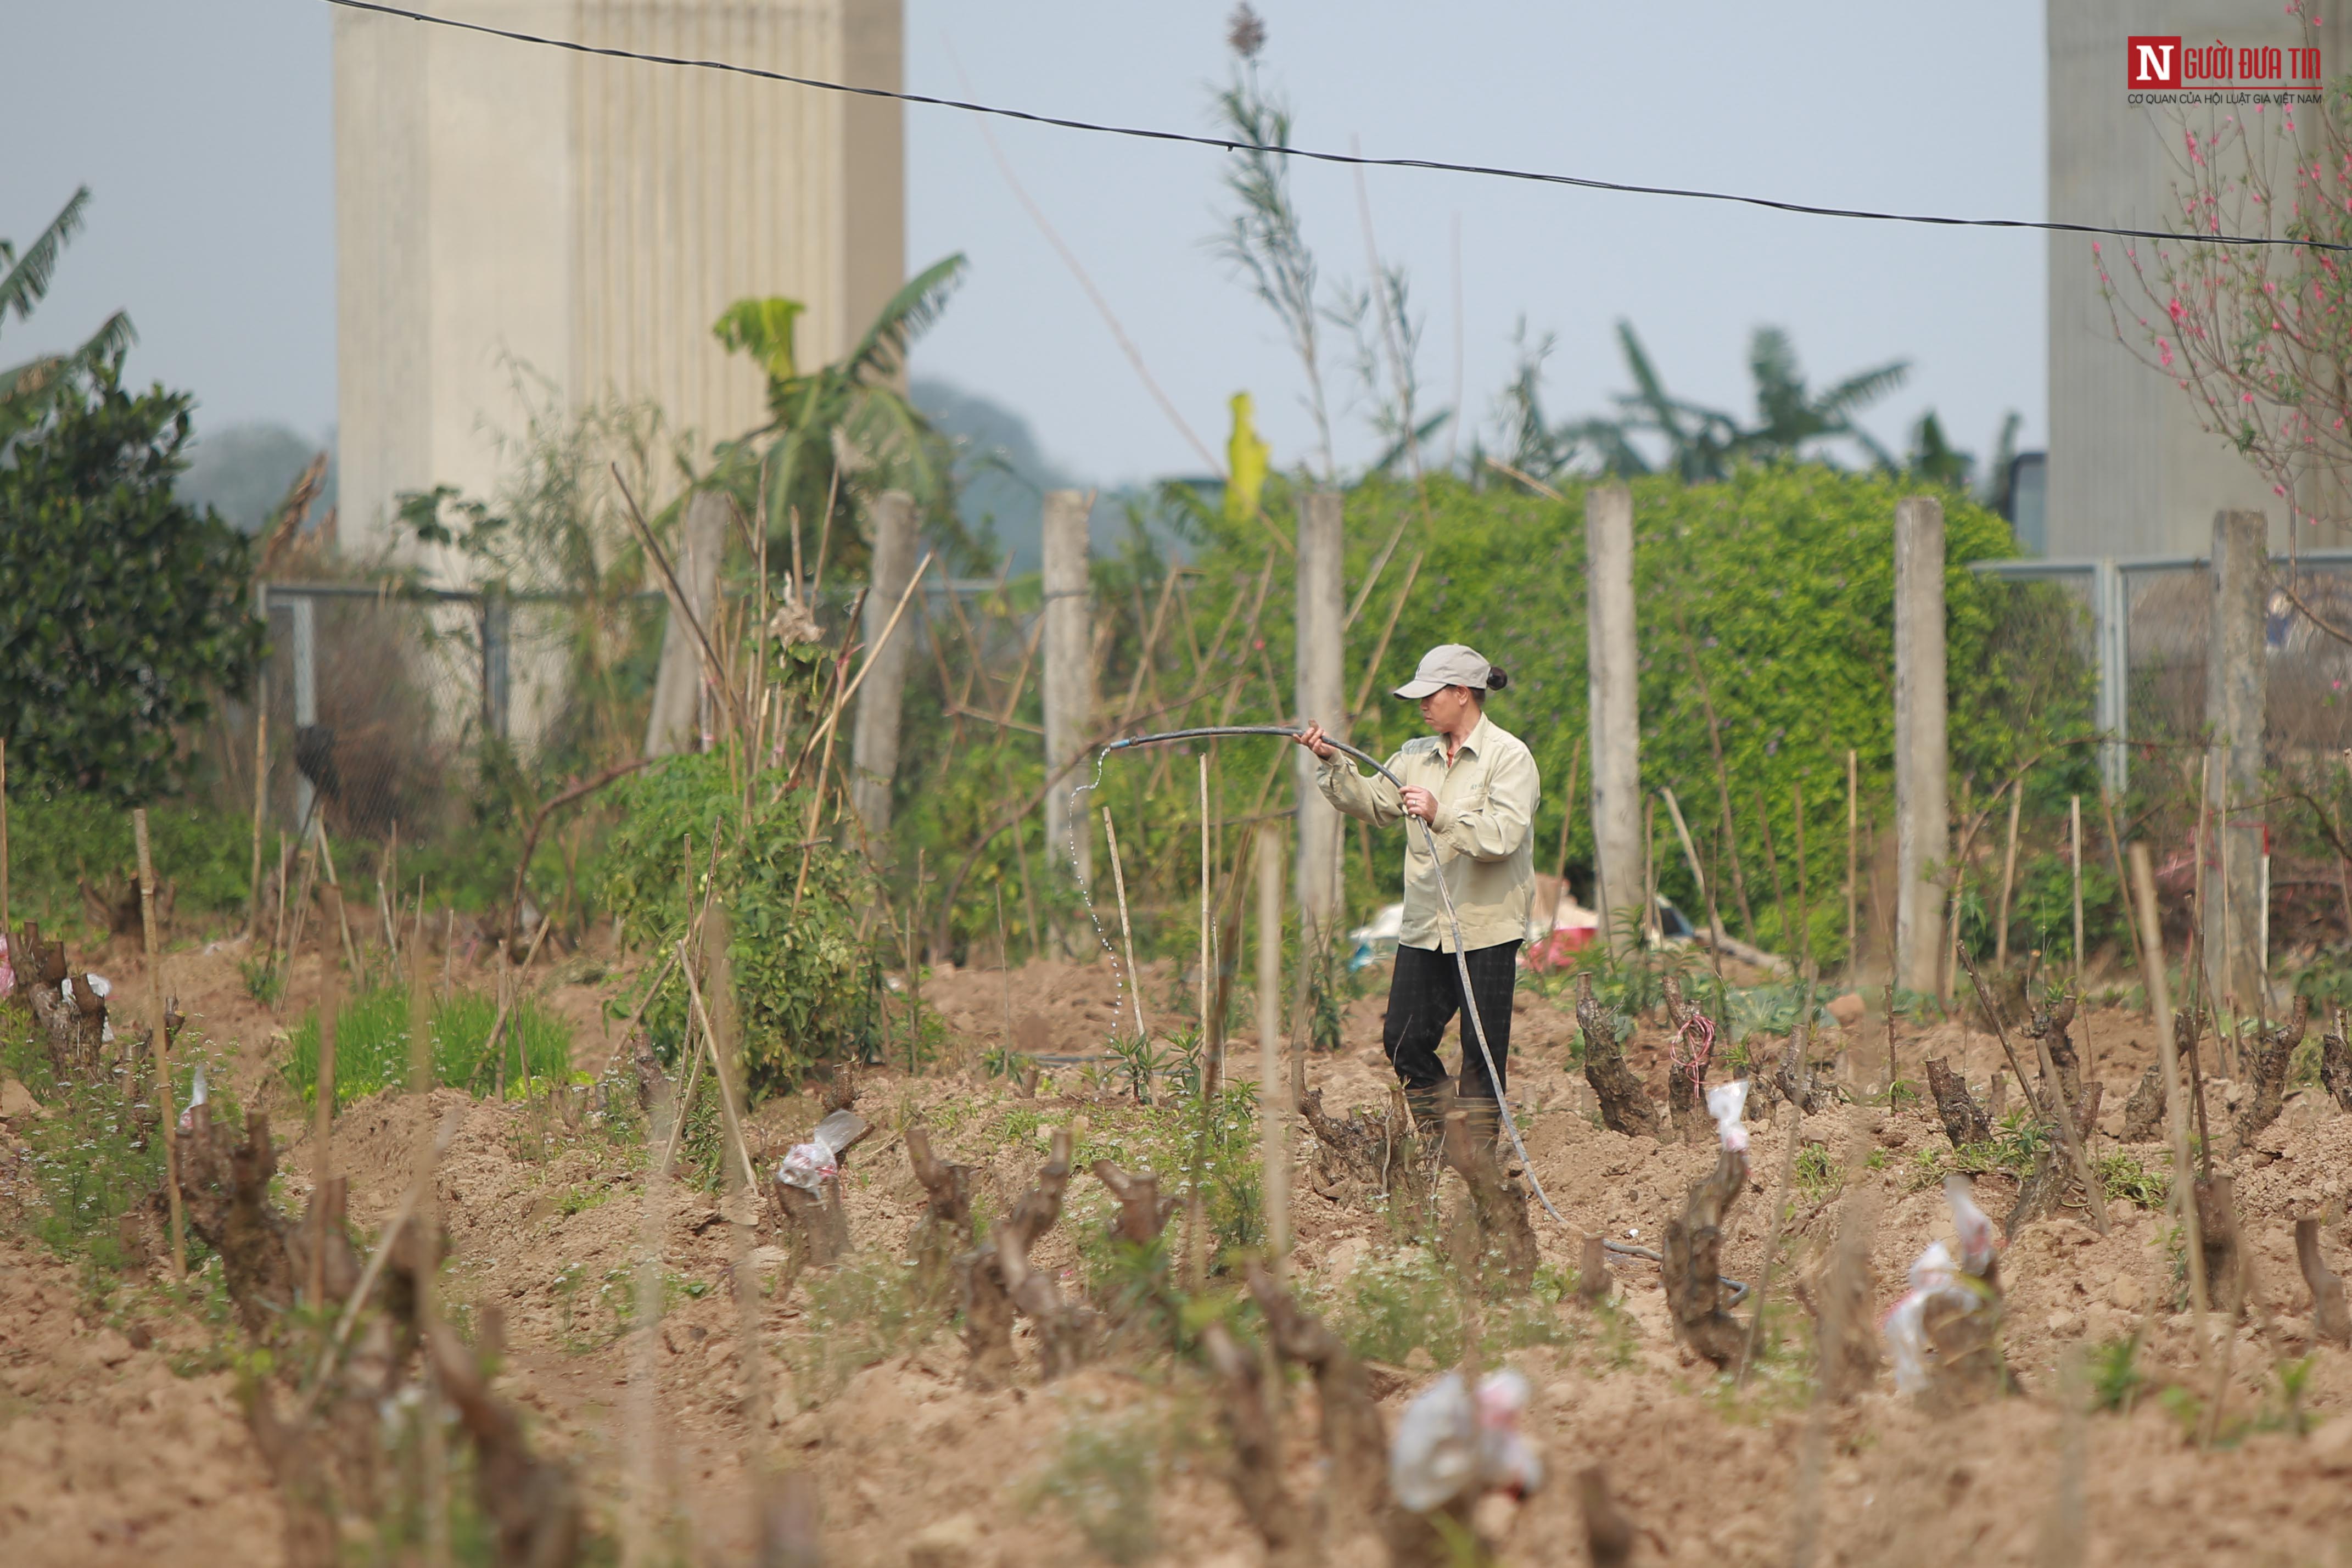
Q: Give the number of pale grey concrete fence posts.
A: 7